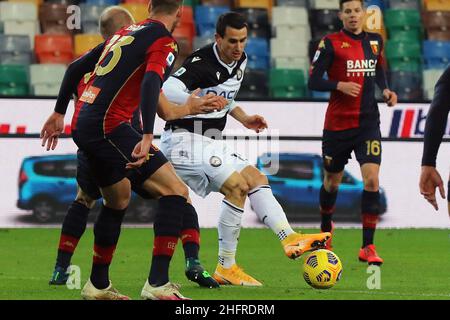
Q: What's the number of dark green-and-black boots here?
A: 2